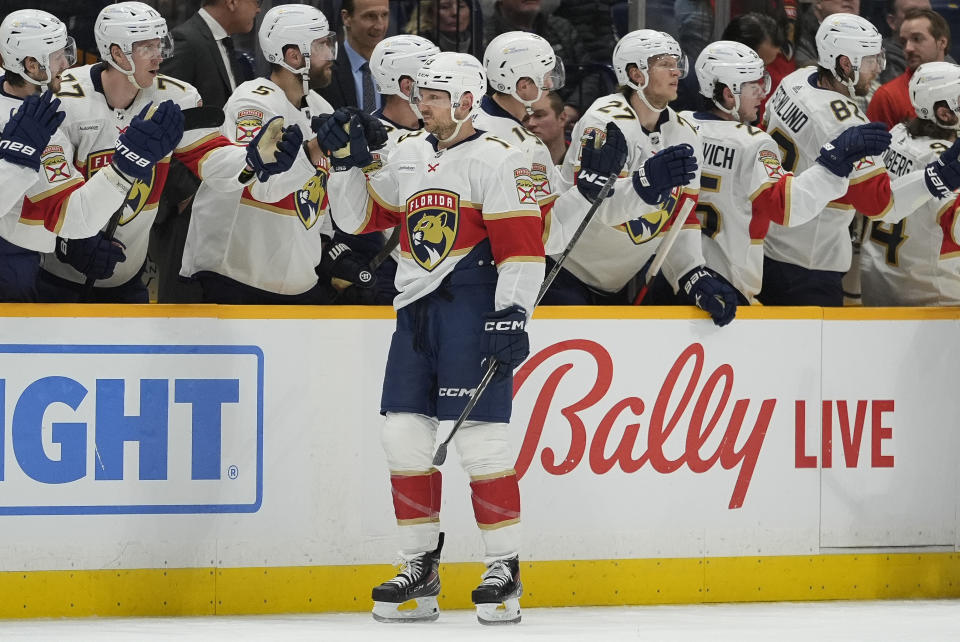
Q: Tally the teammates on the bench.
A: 9